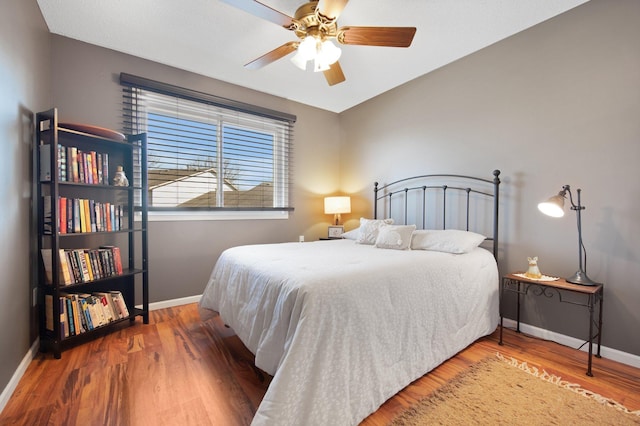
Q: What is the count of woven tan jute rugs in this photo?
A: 1